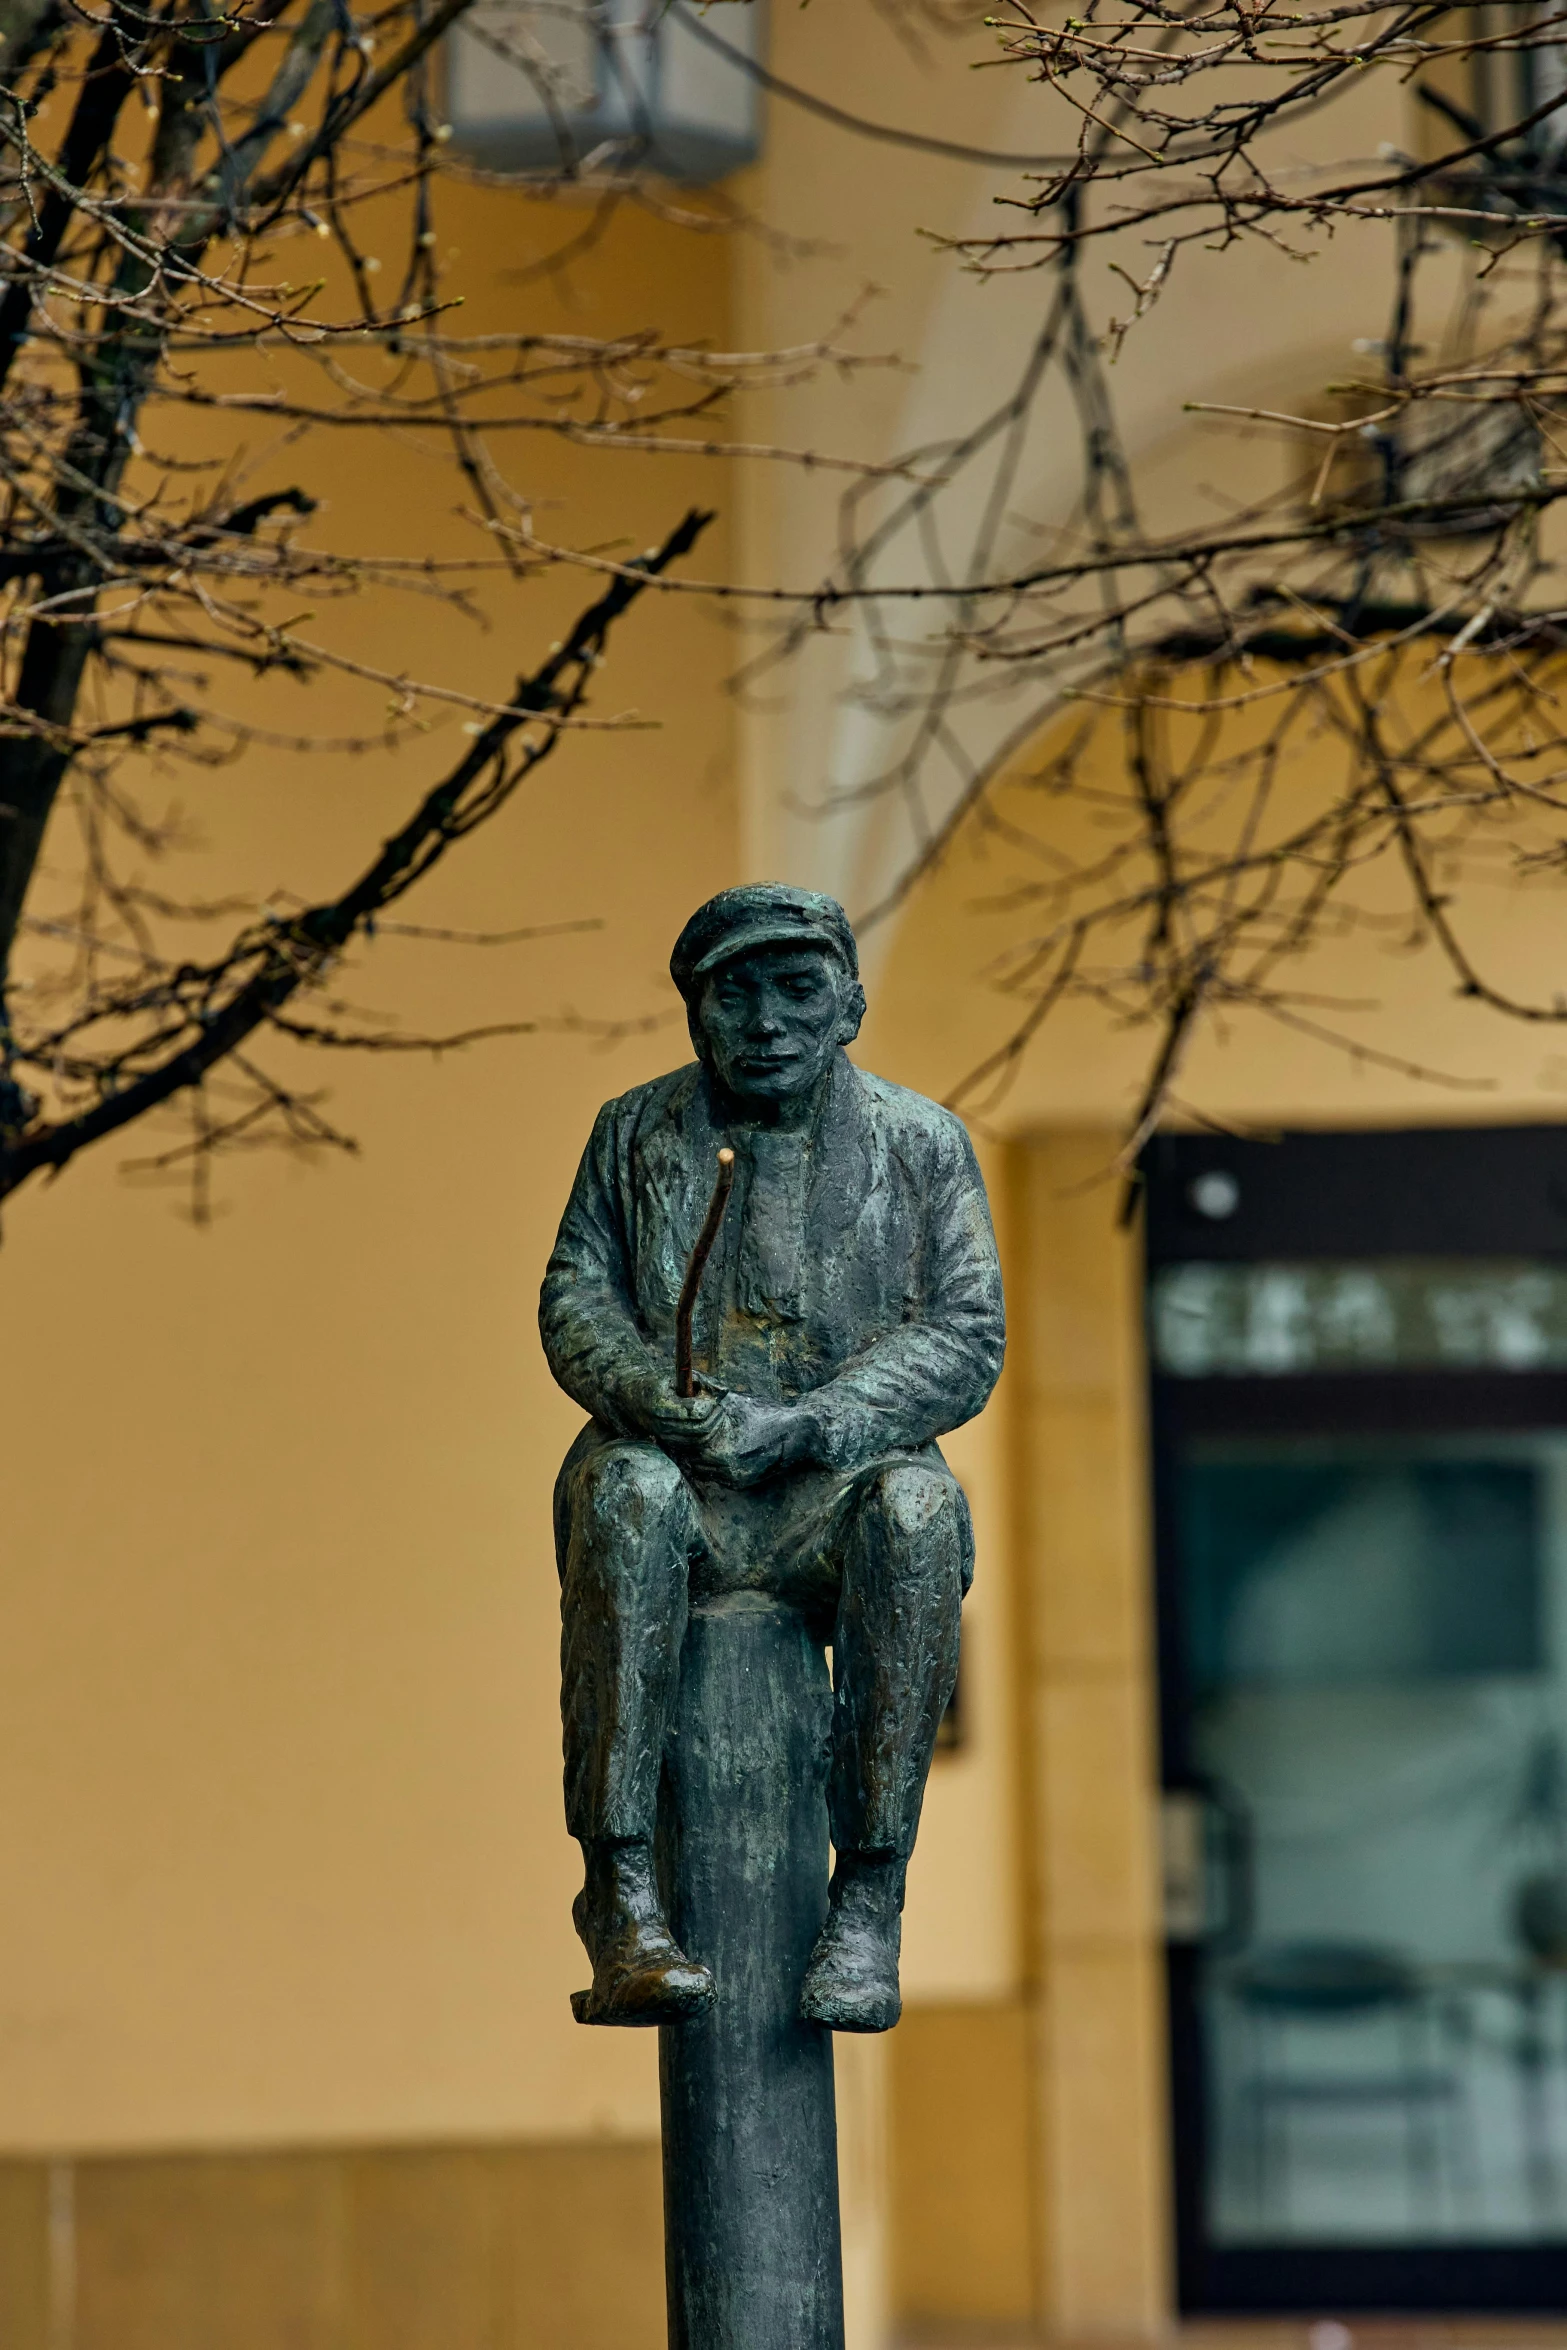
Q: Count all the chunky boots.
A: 2